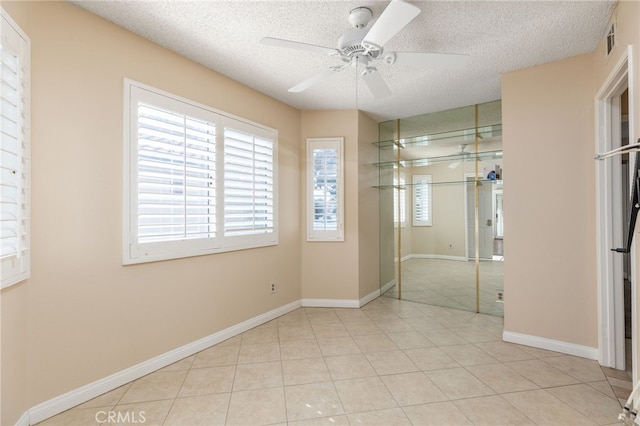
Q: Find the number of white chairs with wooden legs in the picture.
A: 0